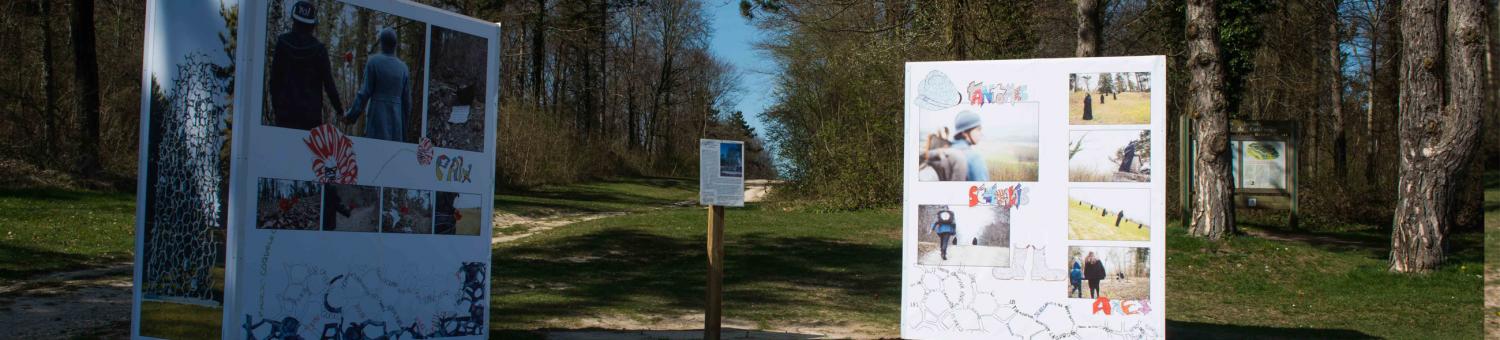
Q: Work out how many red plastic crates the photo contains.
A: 0